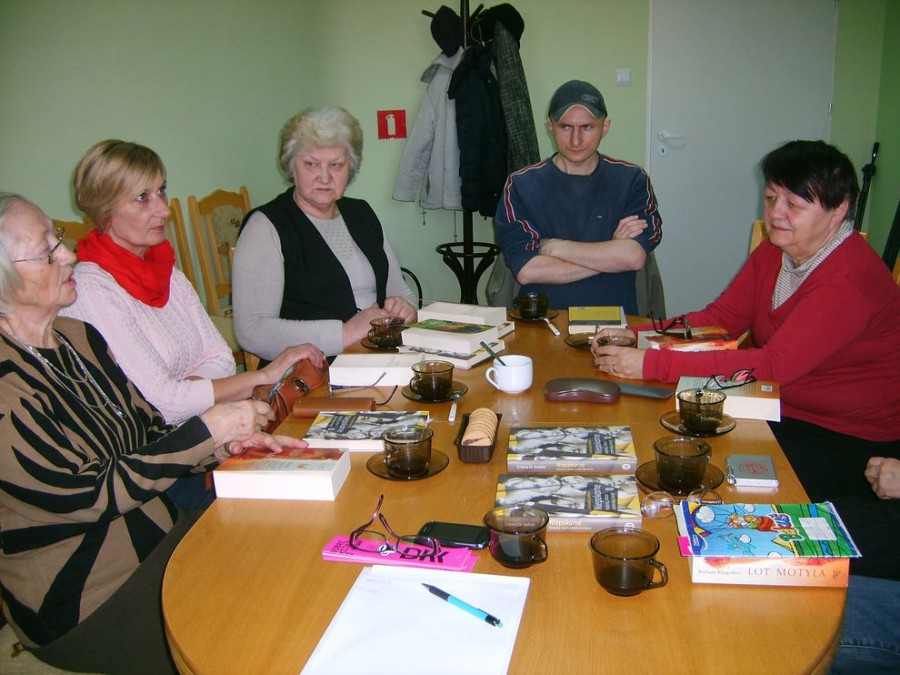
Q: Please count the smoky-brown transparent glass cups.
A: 9